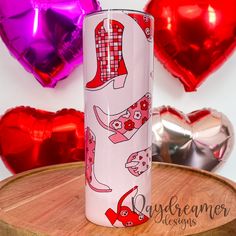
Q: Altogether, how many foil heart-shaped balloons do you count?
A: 4